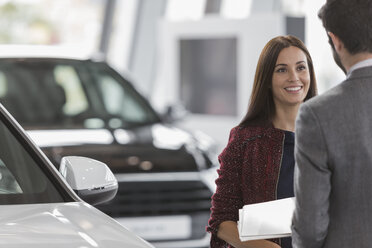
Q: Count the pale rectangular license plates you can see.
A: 1